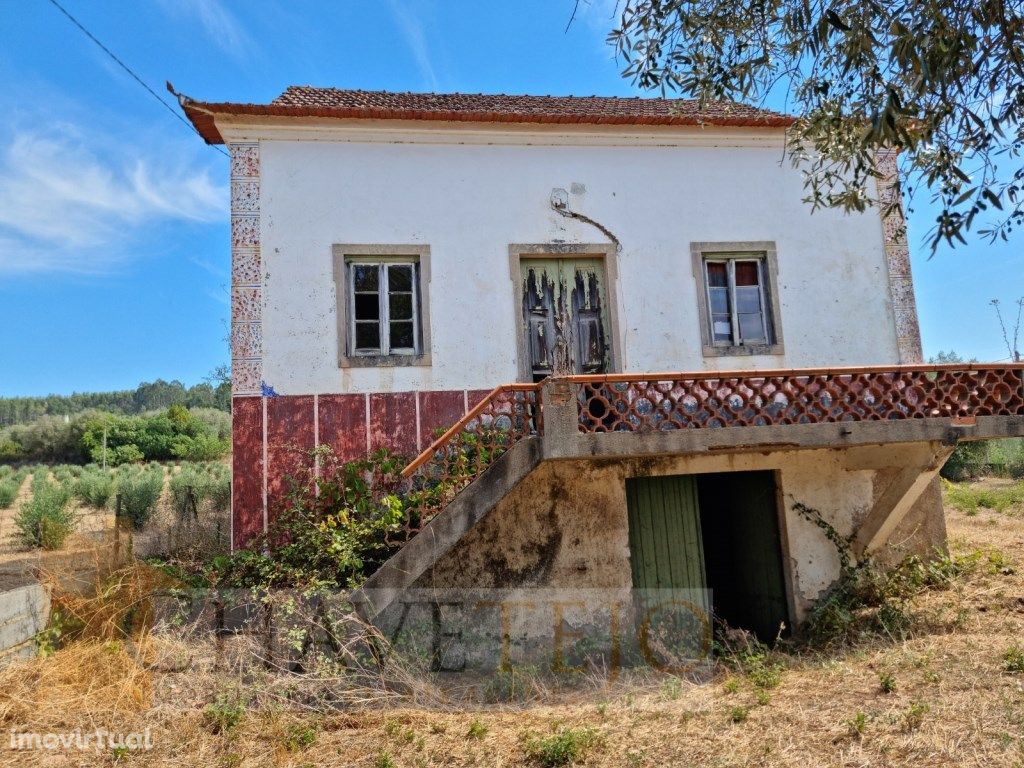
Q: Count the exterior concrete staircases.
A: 1